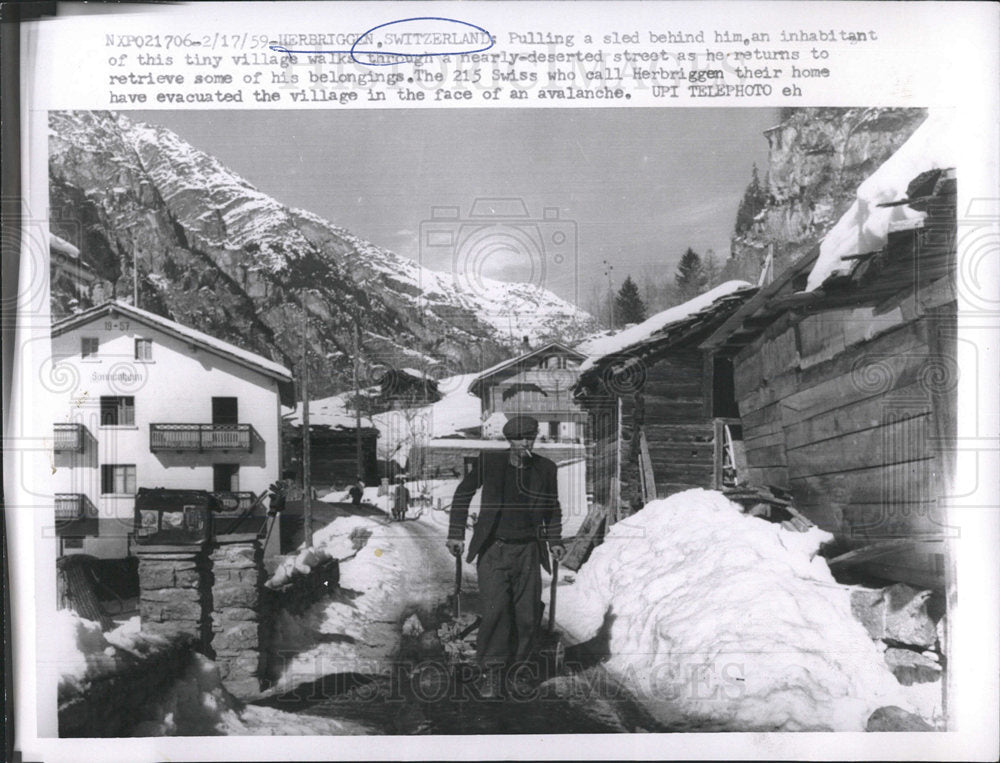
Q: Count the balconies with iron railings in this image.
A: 4